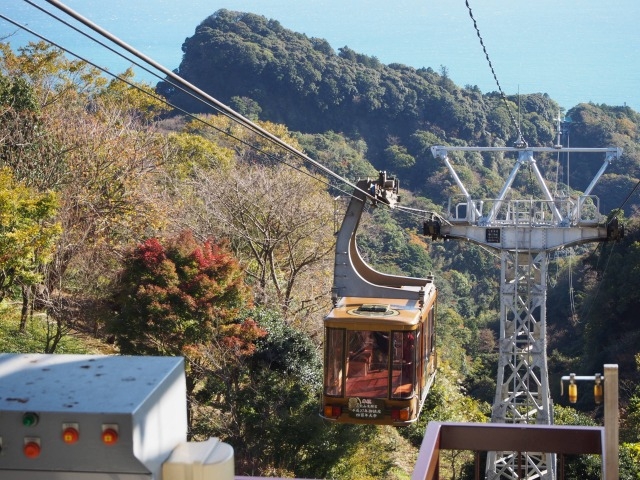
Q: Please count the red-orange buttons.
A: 3